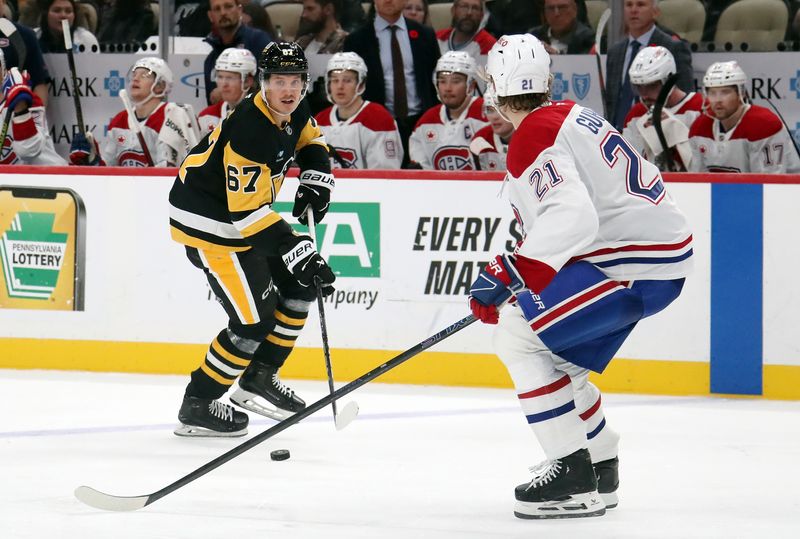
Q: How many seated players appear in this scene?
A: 8